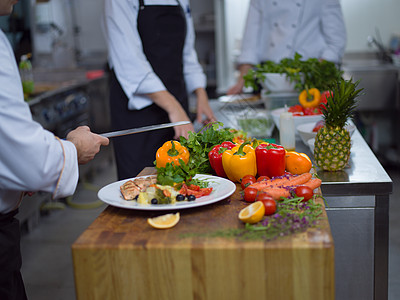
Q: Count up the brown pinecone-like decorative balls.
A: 0